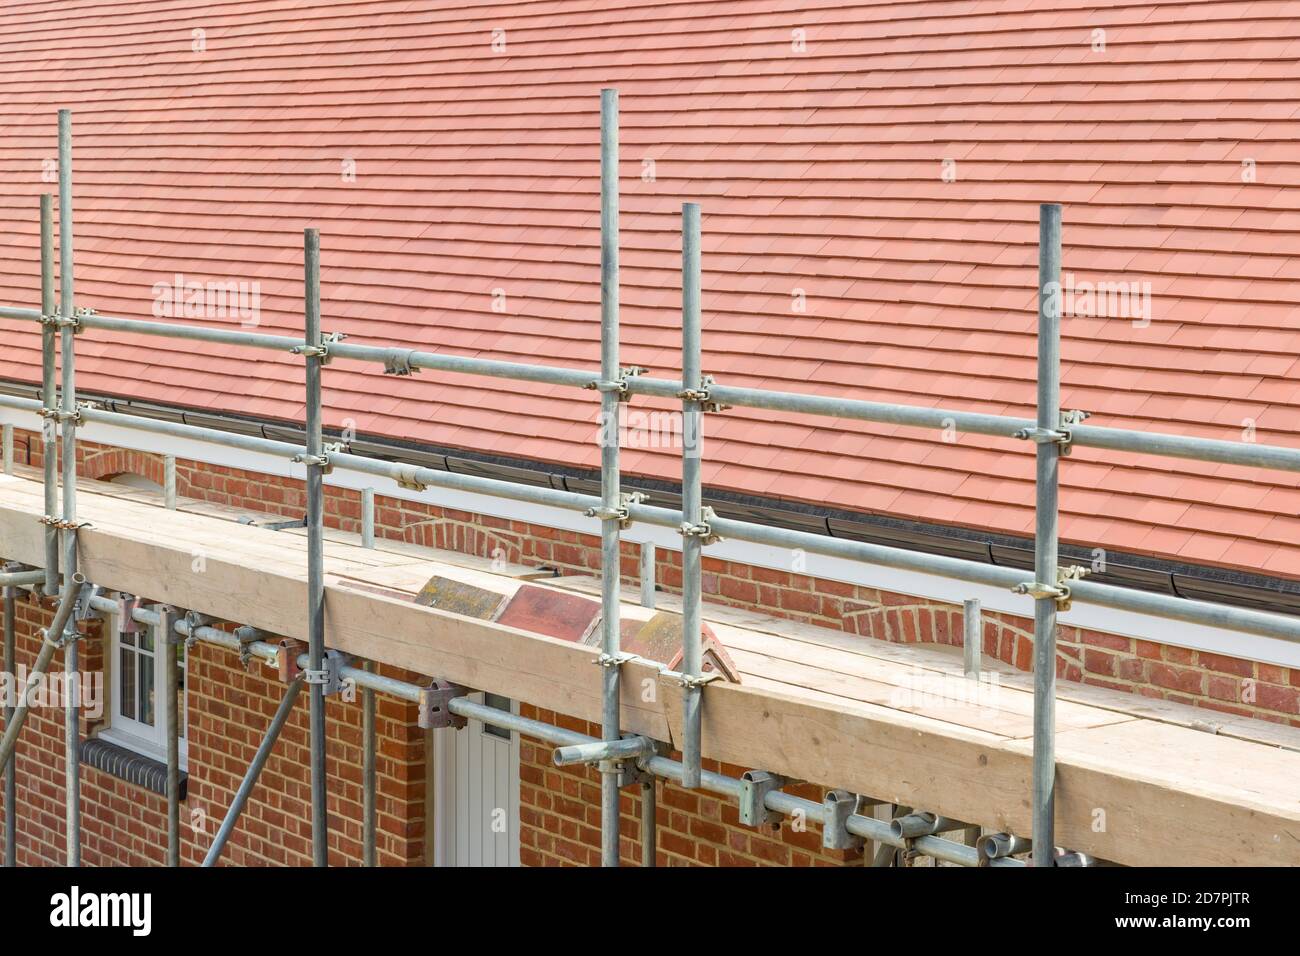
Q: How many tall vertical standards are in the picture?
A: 6